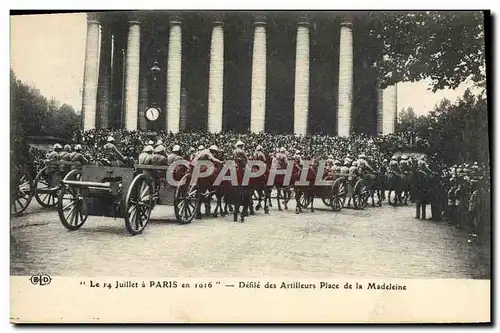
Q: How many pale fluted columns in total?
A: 8